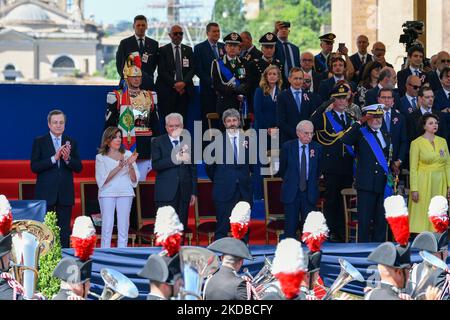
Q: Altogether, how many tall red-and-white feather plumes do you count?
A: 8